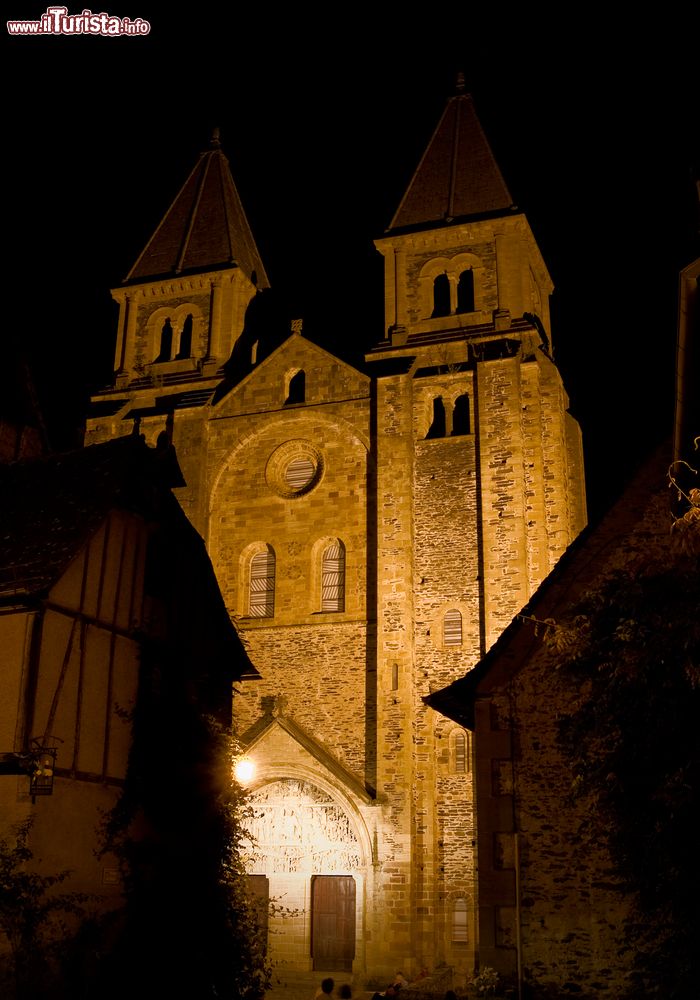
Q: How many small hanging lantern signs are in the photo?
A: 1